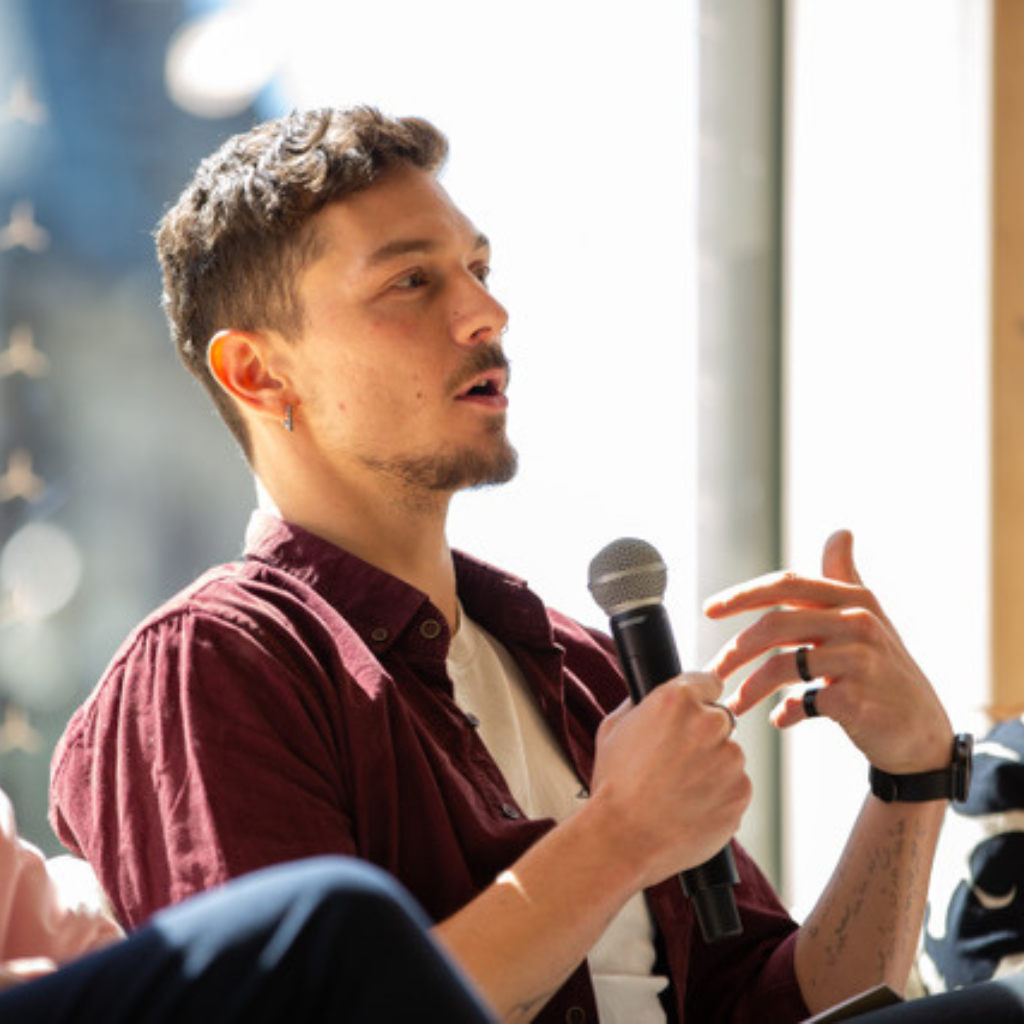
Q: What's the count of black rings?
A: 2